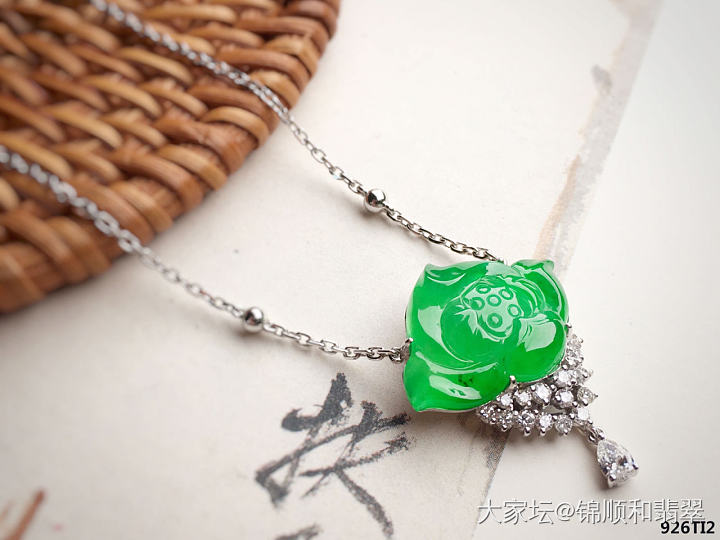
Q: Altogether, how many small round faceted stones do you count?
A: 15